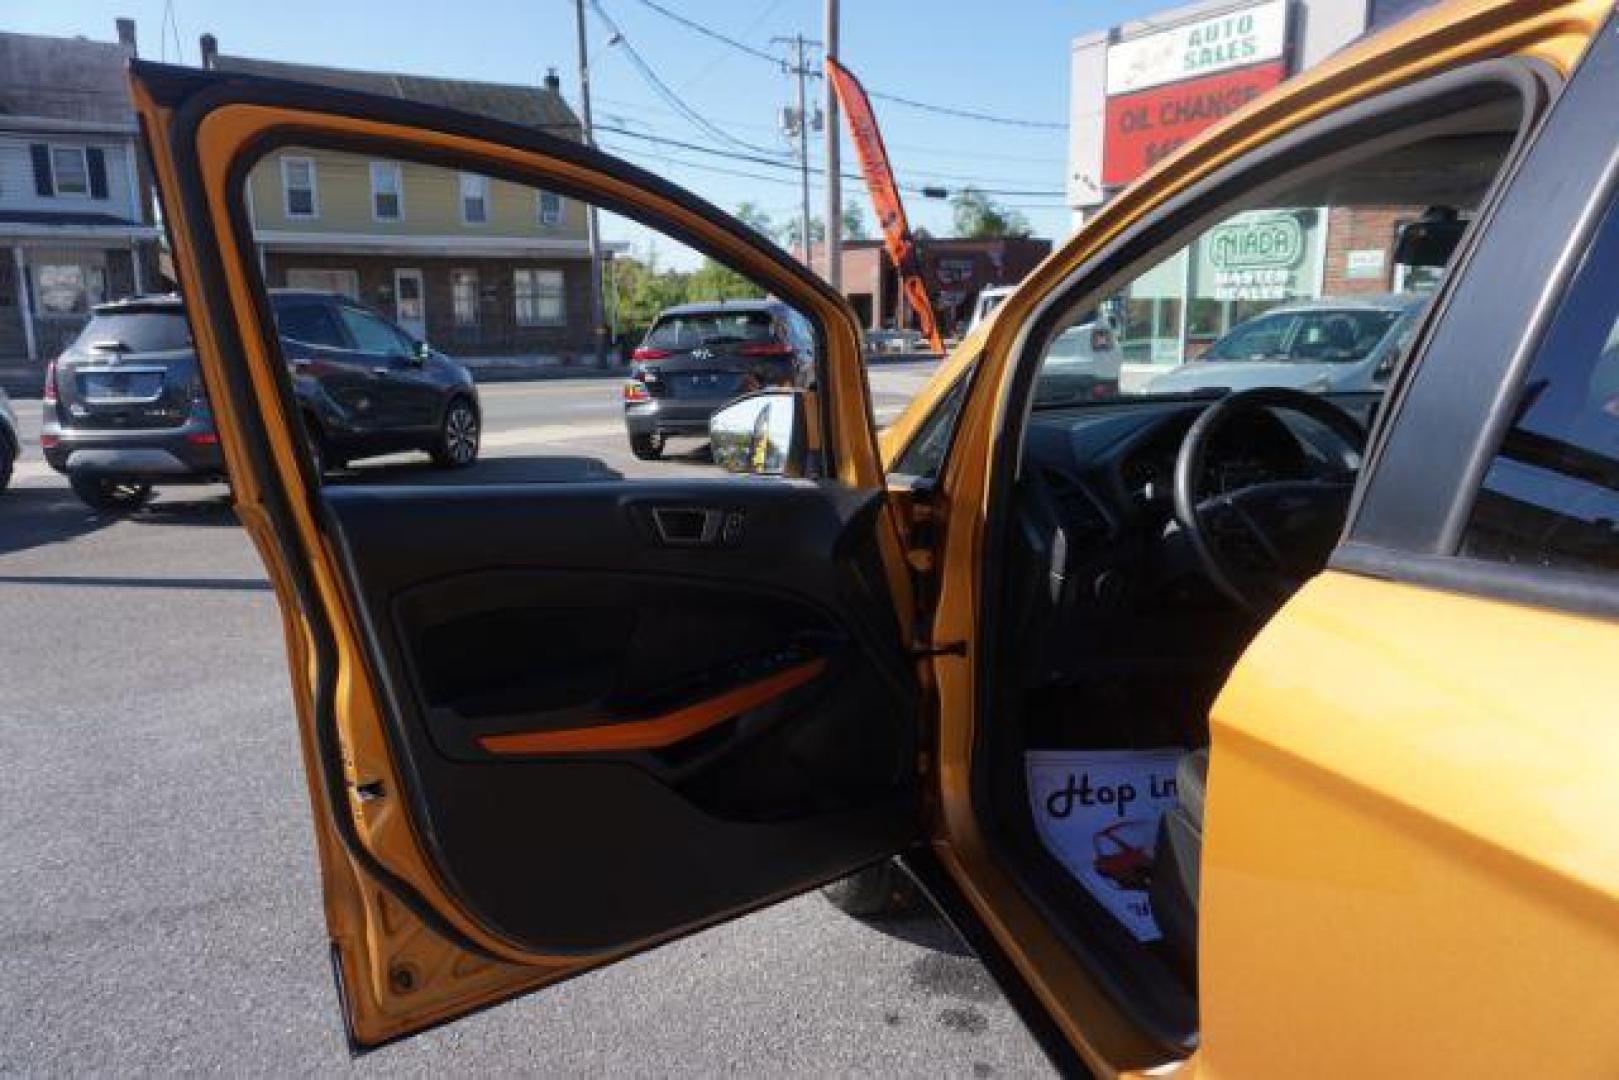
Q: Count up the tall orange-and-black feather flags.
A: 1